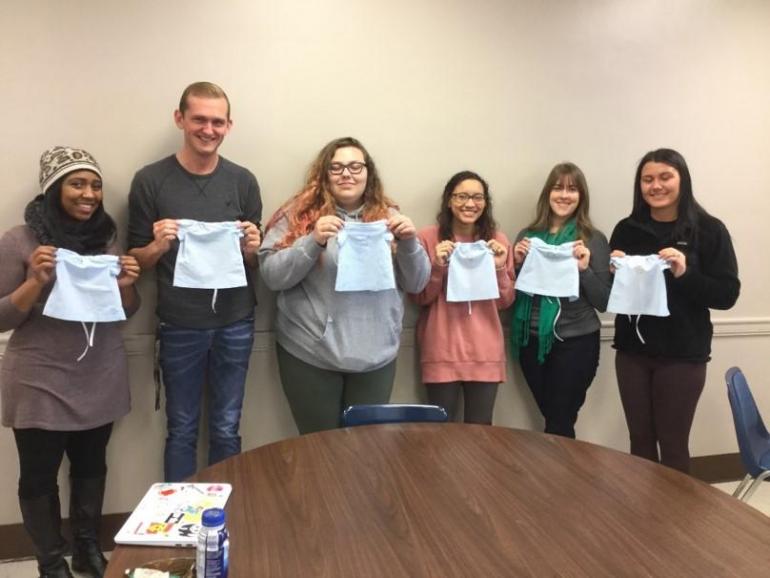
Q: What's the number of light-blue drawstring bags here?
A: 6